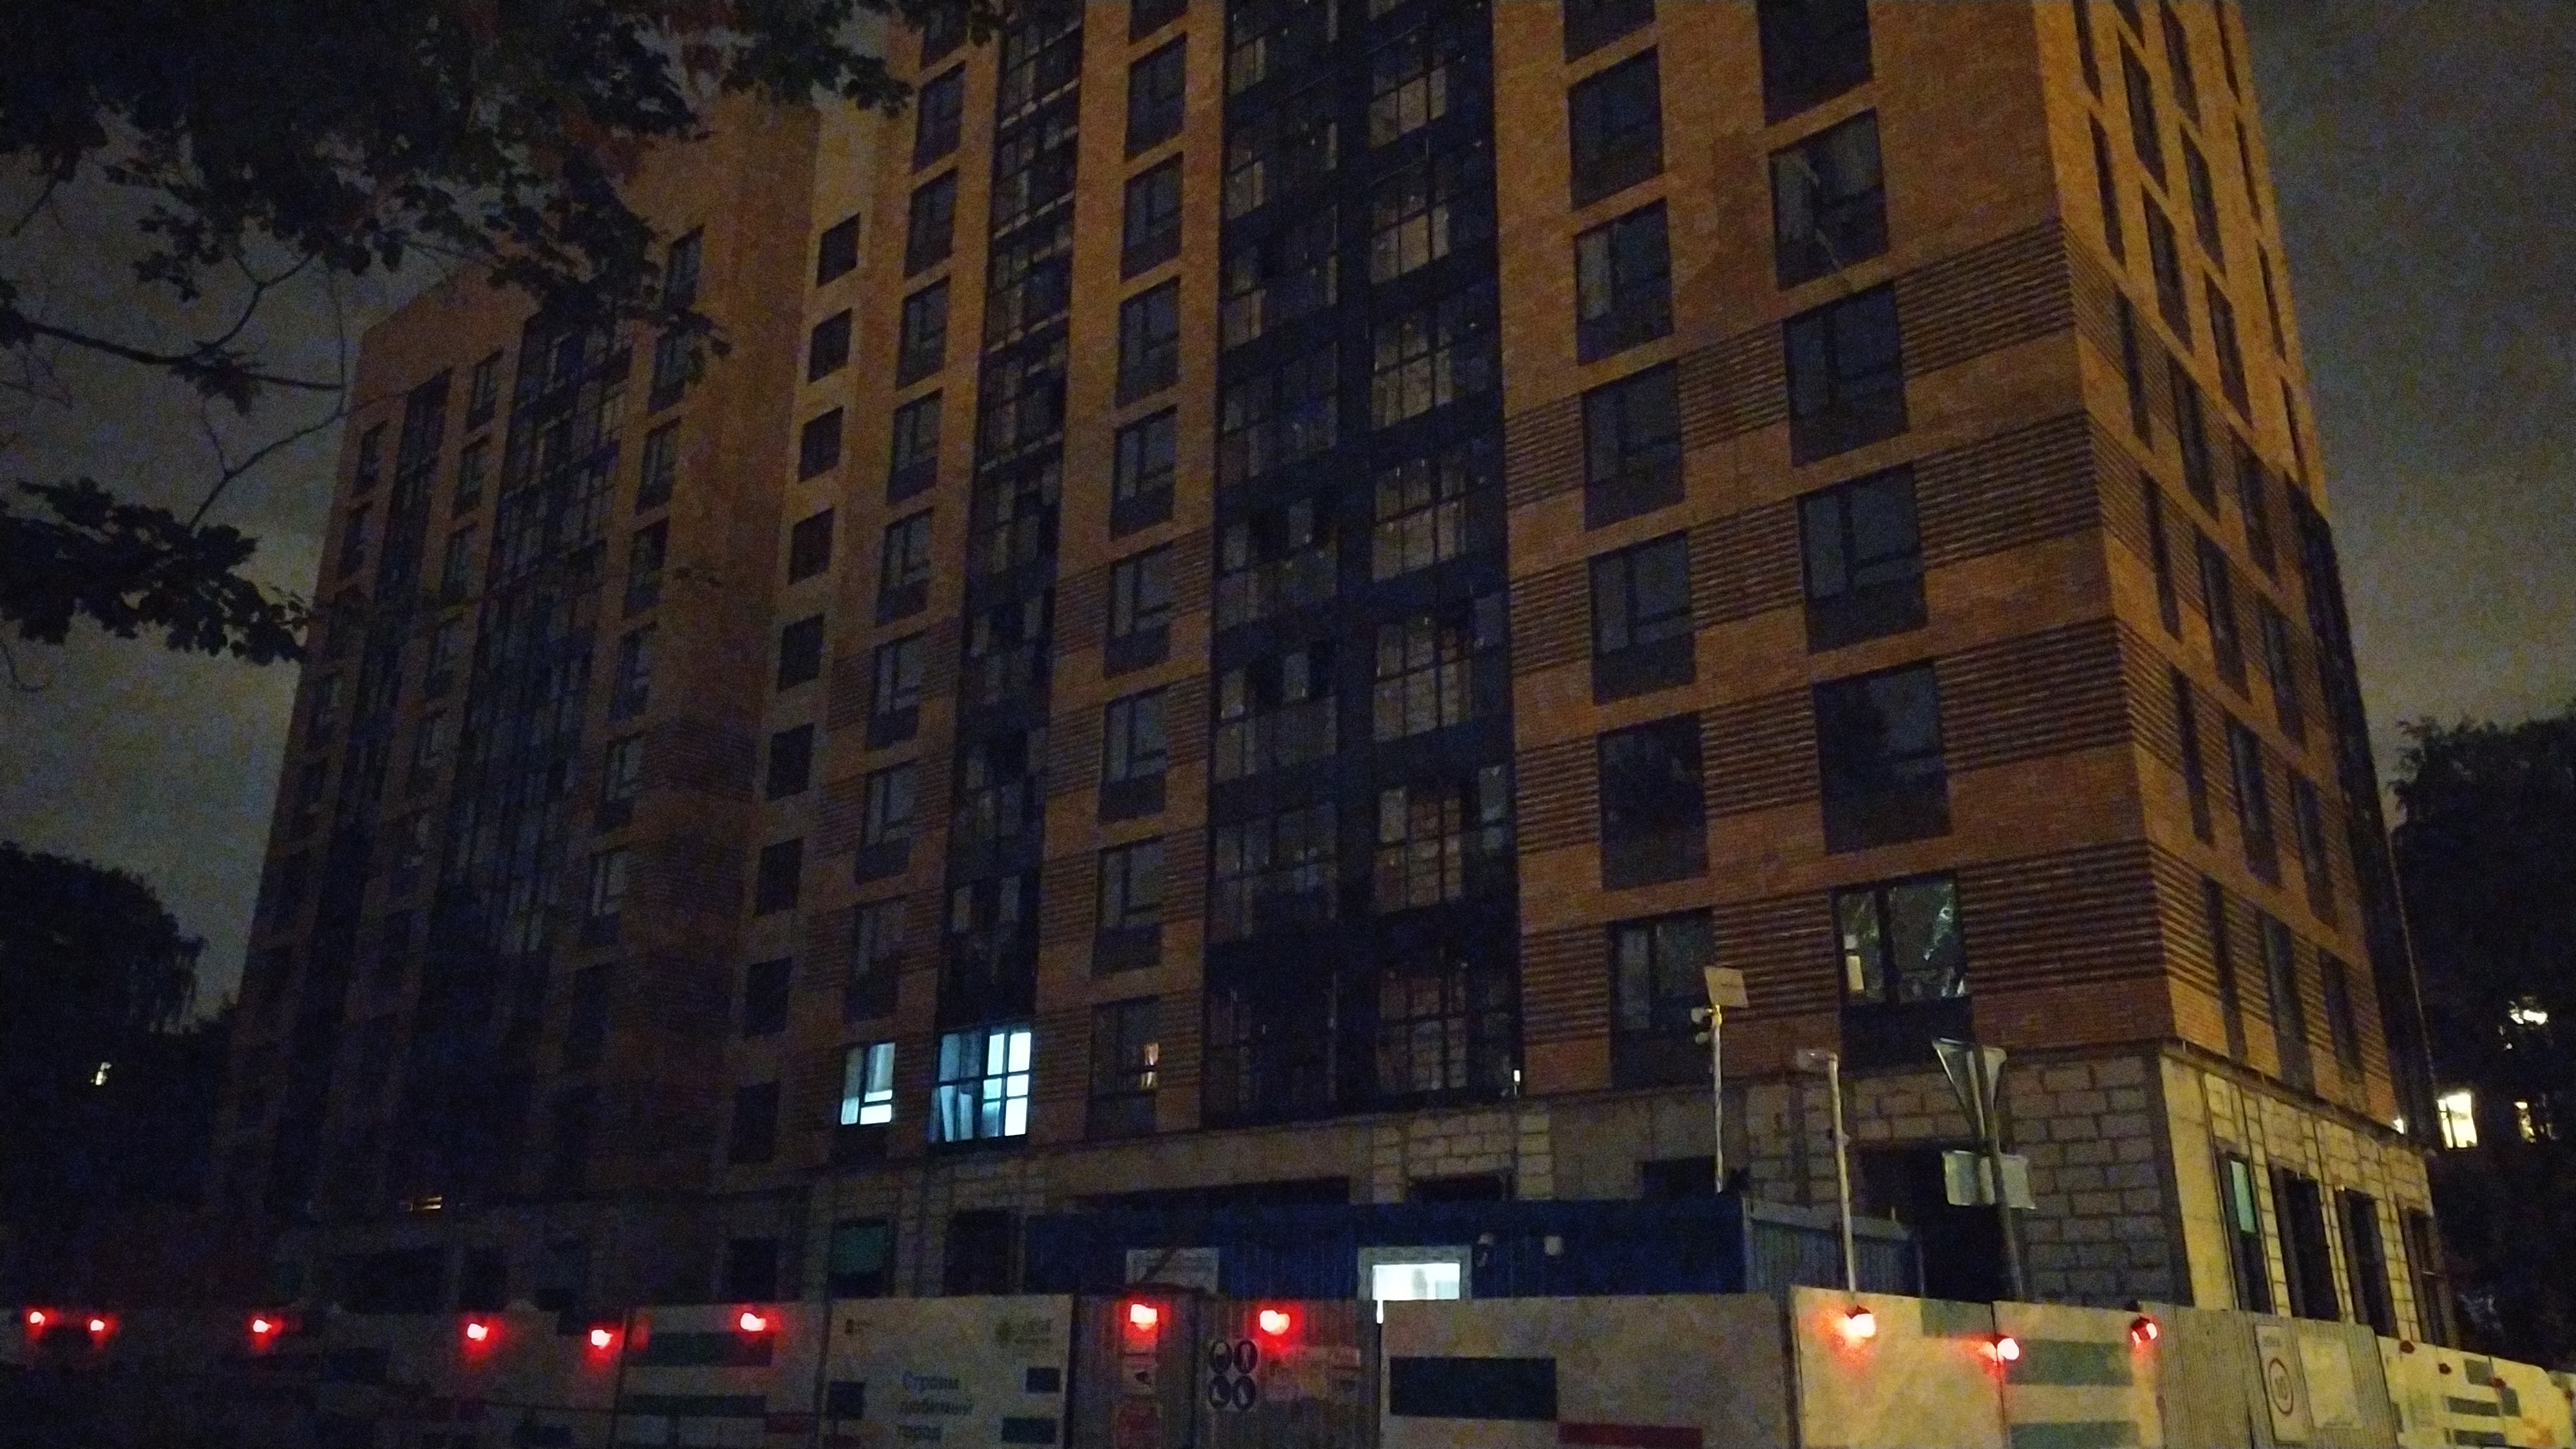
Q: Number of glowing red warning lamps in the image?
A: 11